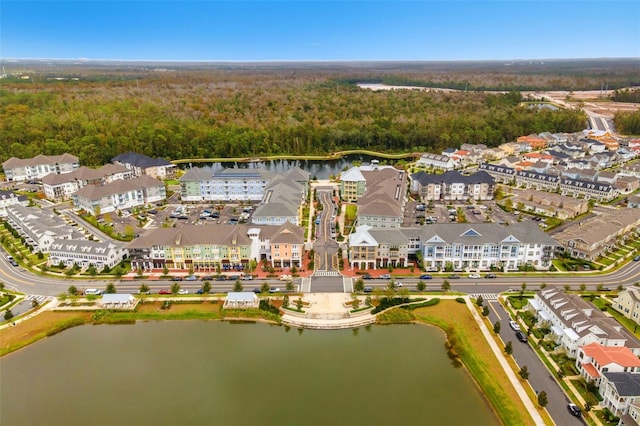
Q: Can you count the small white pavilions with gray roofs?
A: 2